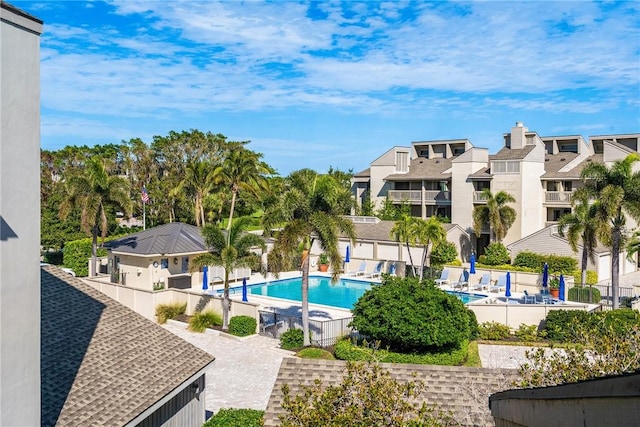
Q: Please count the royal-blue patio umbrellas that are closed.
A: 7